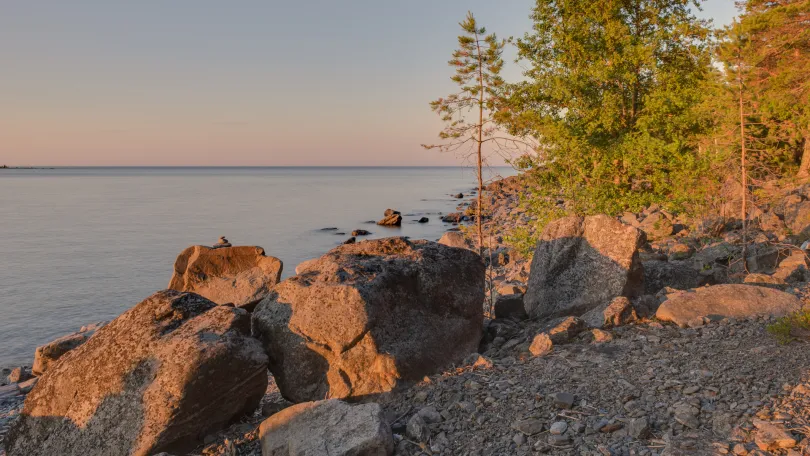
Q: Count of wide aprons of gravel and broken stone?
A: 1